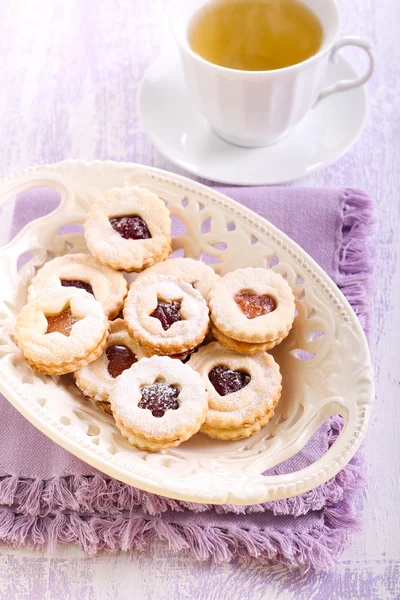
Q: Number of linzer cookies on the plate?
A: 9